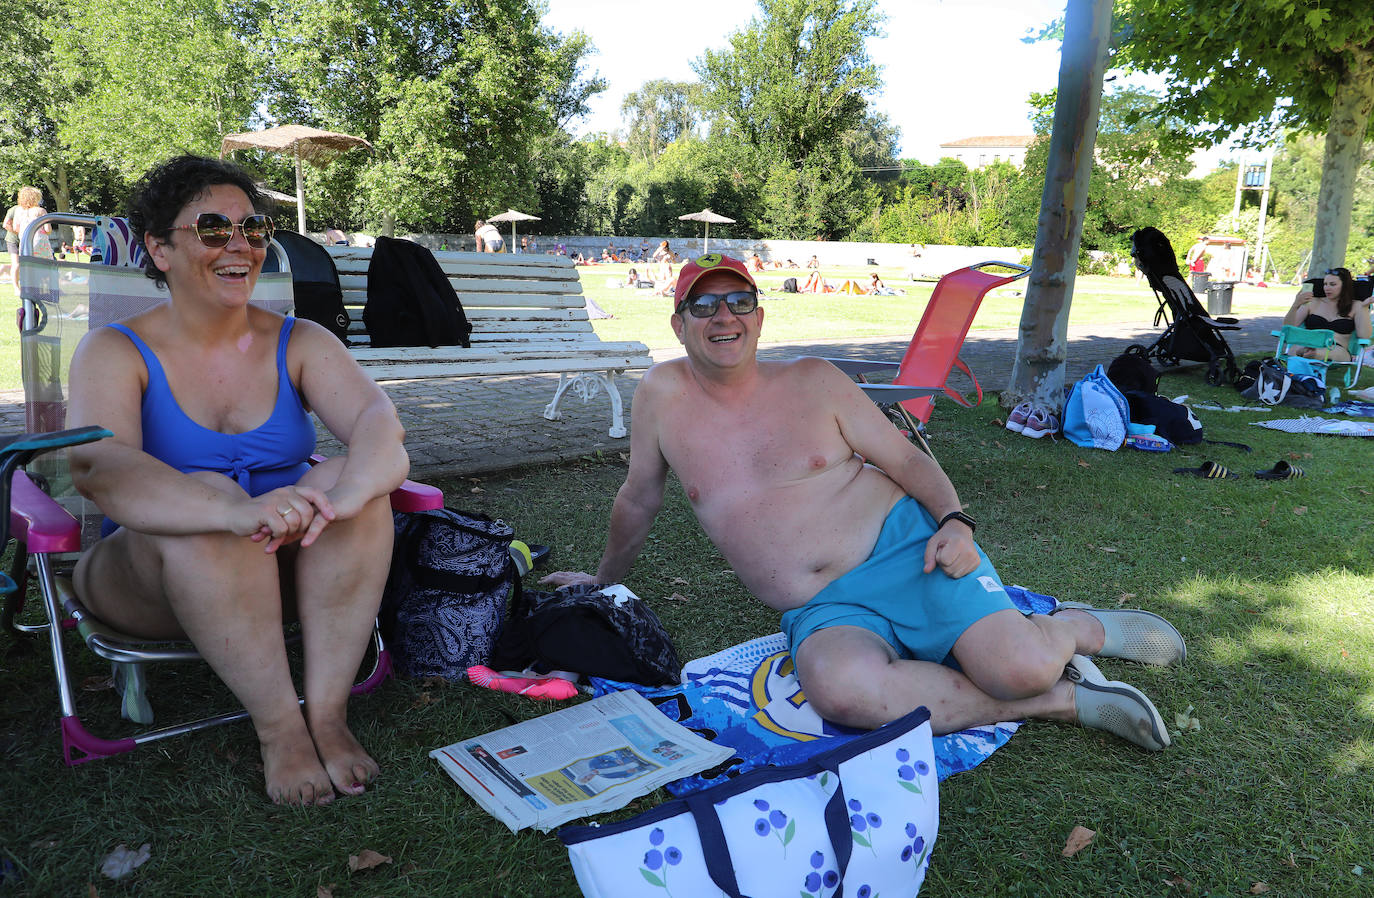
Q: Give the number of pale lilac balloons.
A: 0